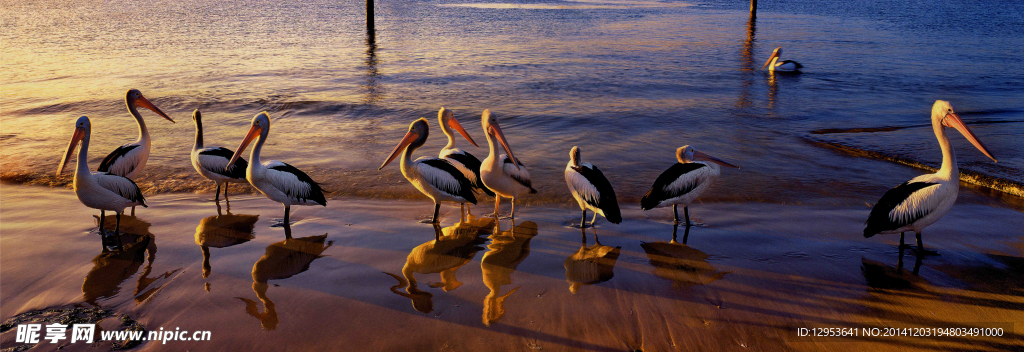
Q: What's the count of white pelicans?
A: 11